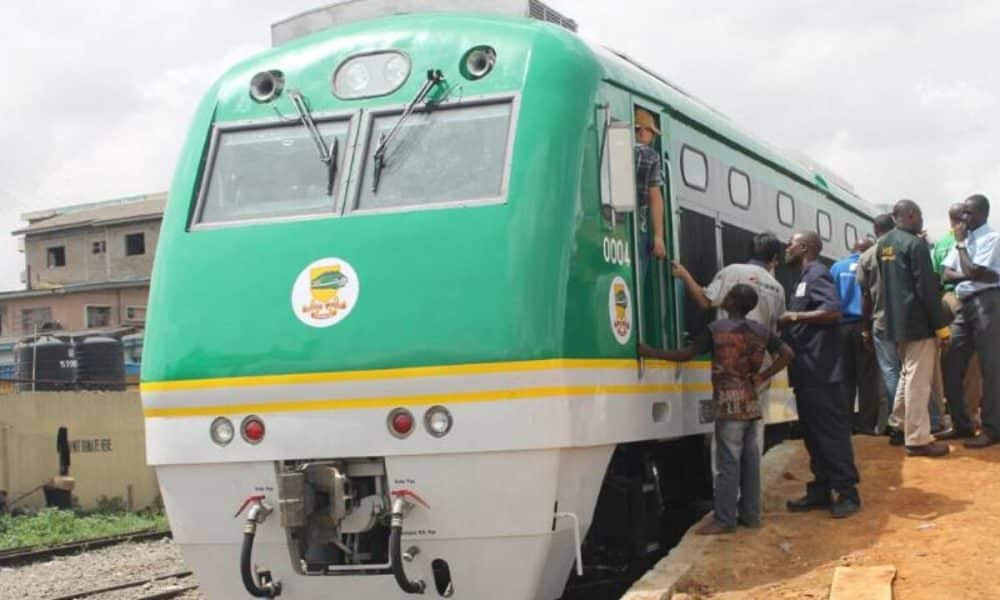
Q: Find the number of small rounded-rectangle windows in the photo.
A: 5